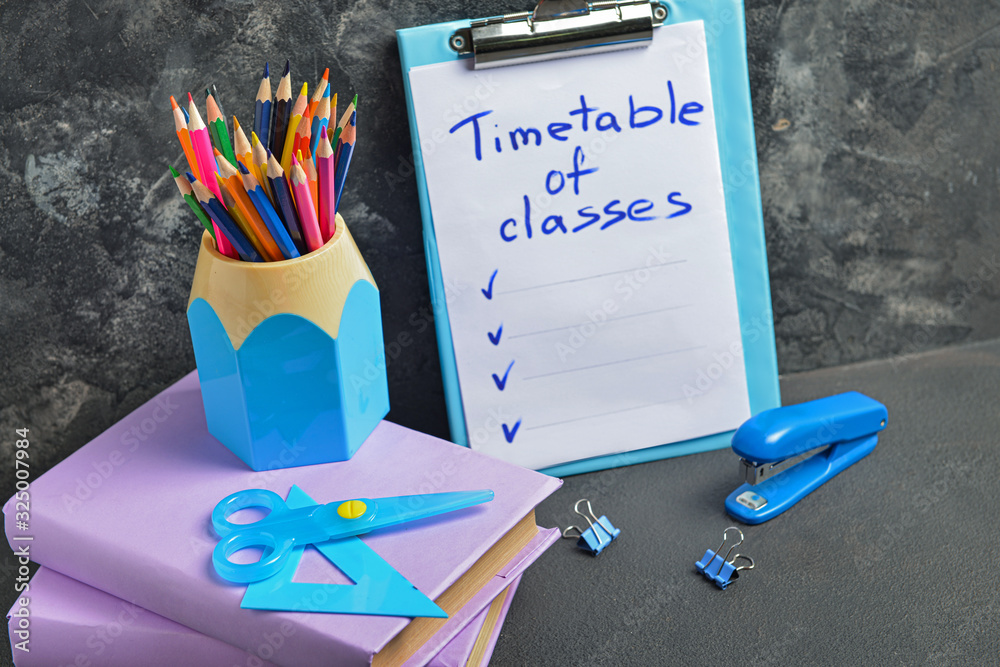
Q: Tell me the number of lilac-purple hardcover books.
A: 2